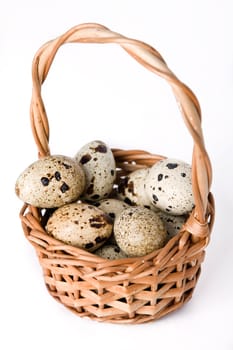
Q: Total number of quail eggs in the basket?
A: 9